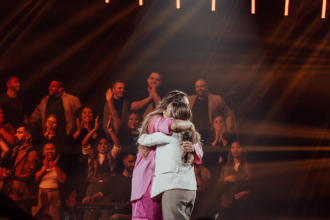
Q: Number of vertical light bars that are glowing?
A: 7